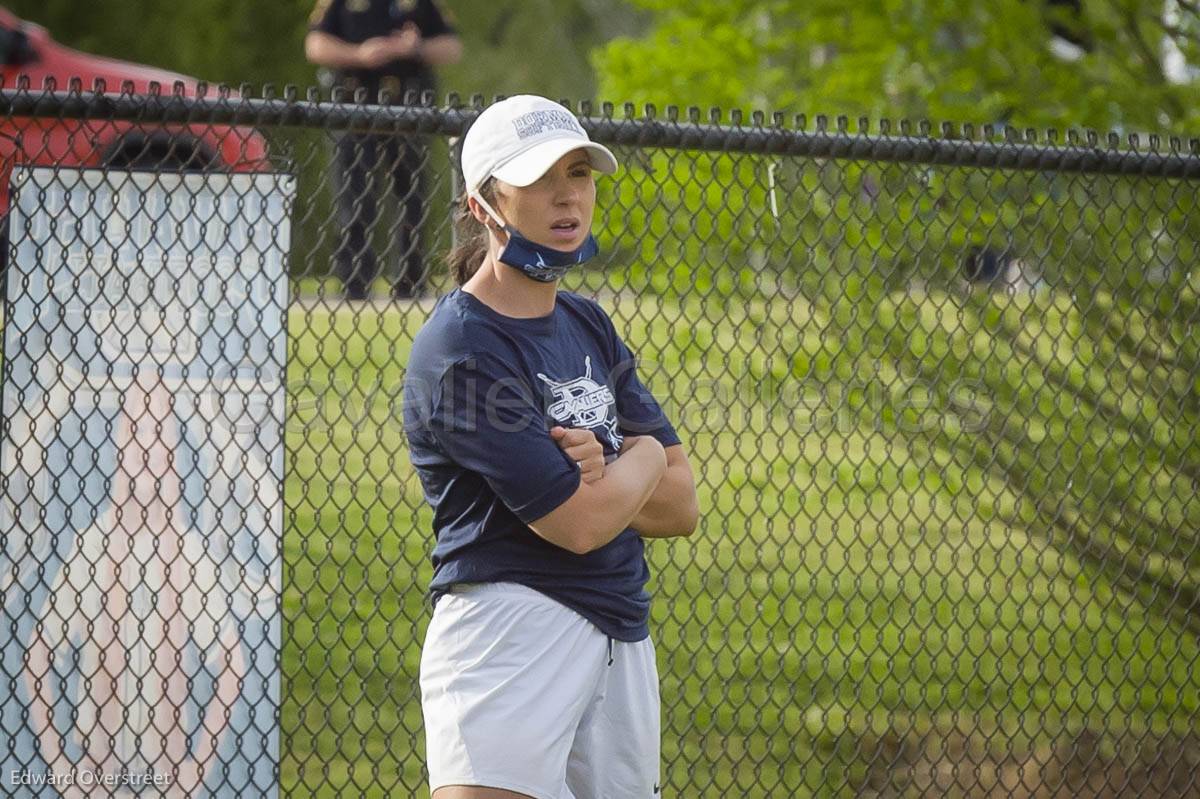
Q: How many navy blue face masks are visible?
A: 1